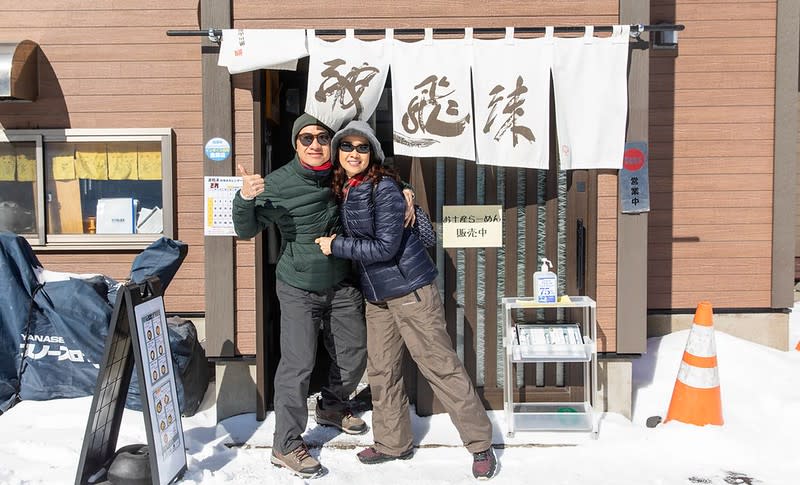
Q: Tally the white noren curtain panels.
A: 5